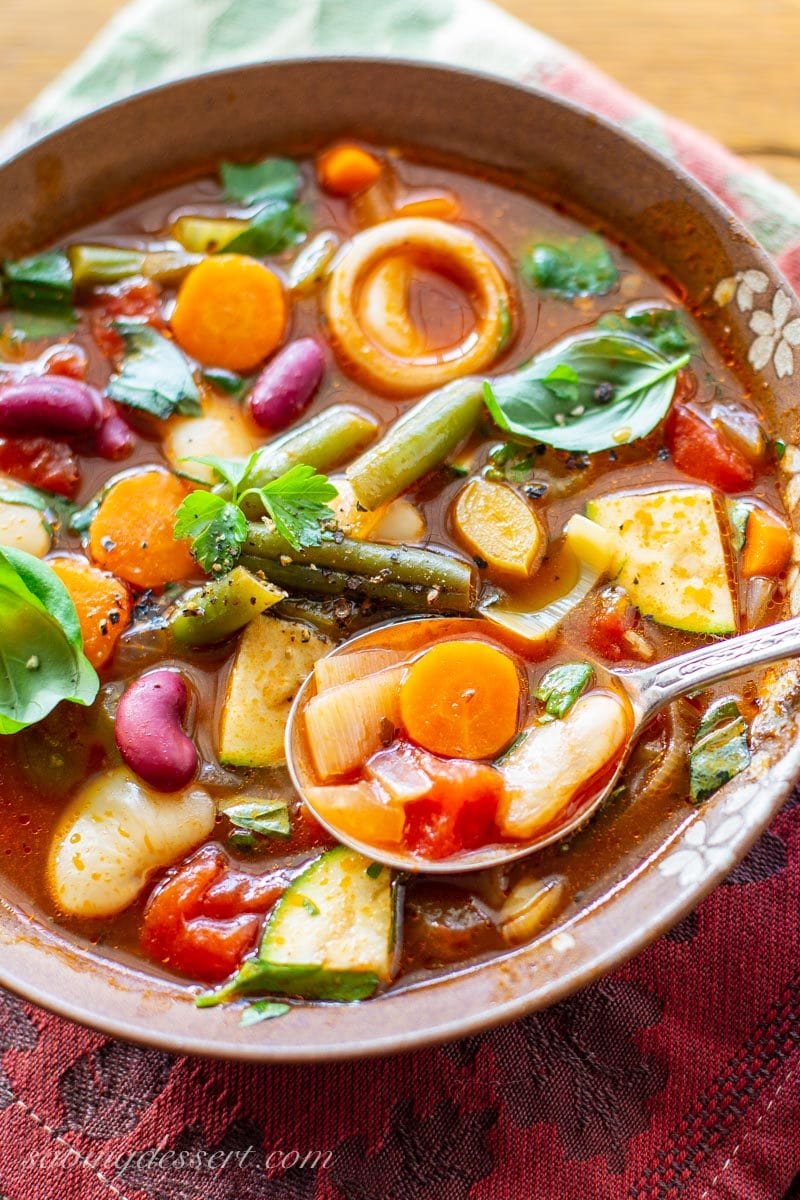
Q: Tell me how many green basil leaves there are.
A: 2